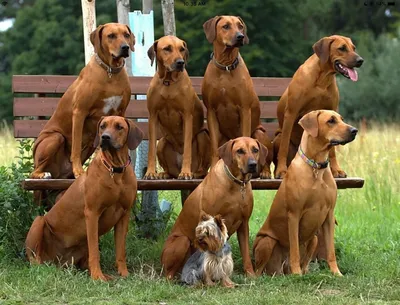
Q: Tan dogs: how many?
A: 7